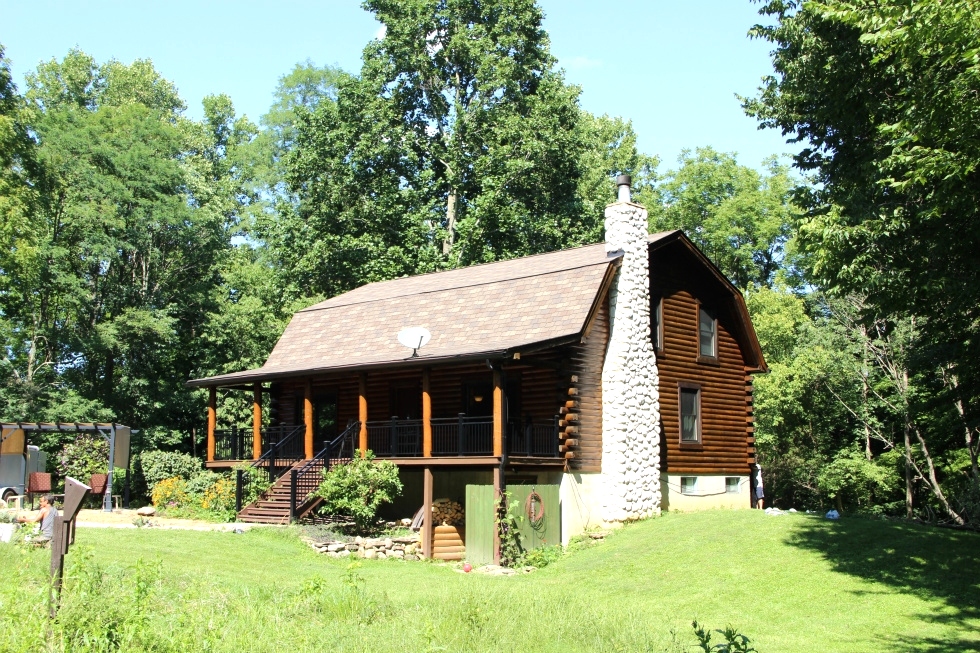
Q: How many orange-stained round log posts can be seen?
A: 6